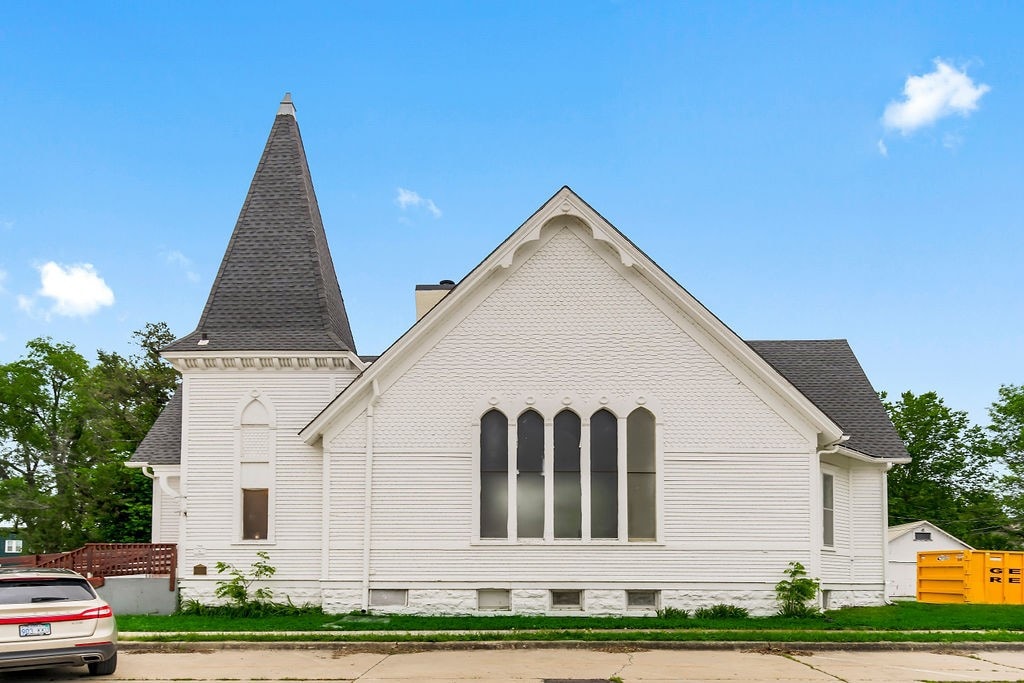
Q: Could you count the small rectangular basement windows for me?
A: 4